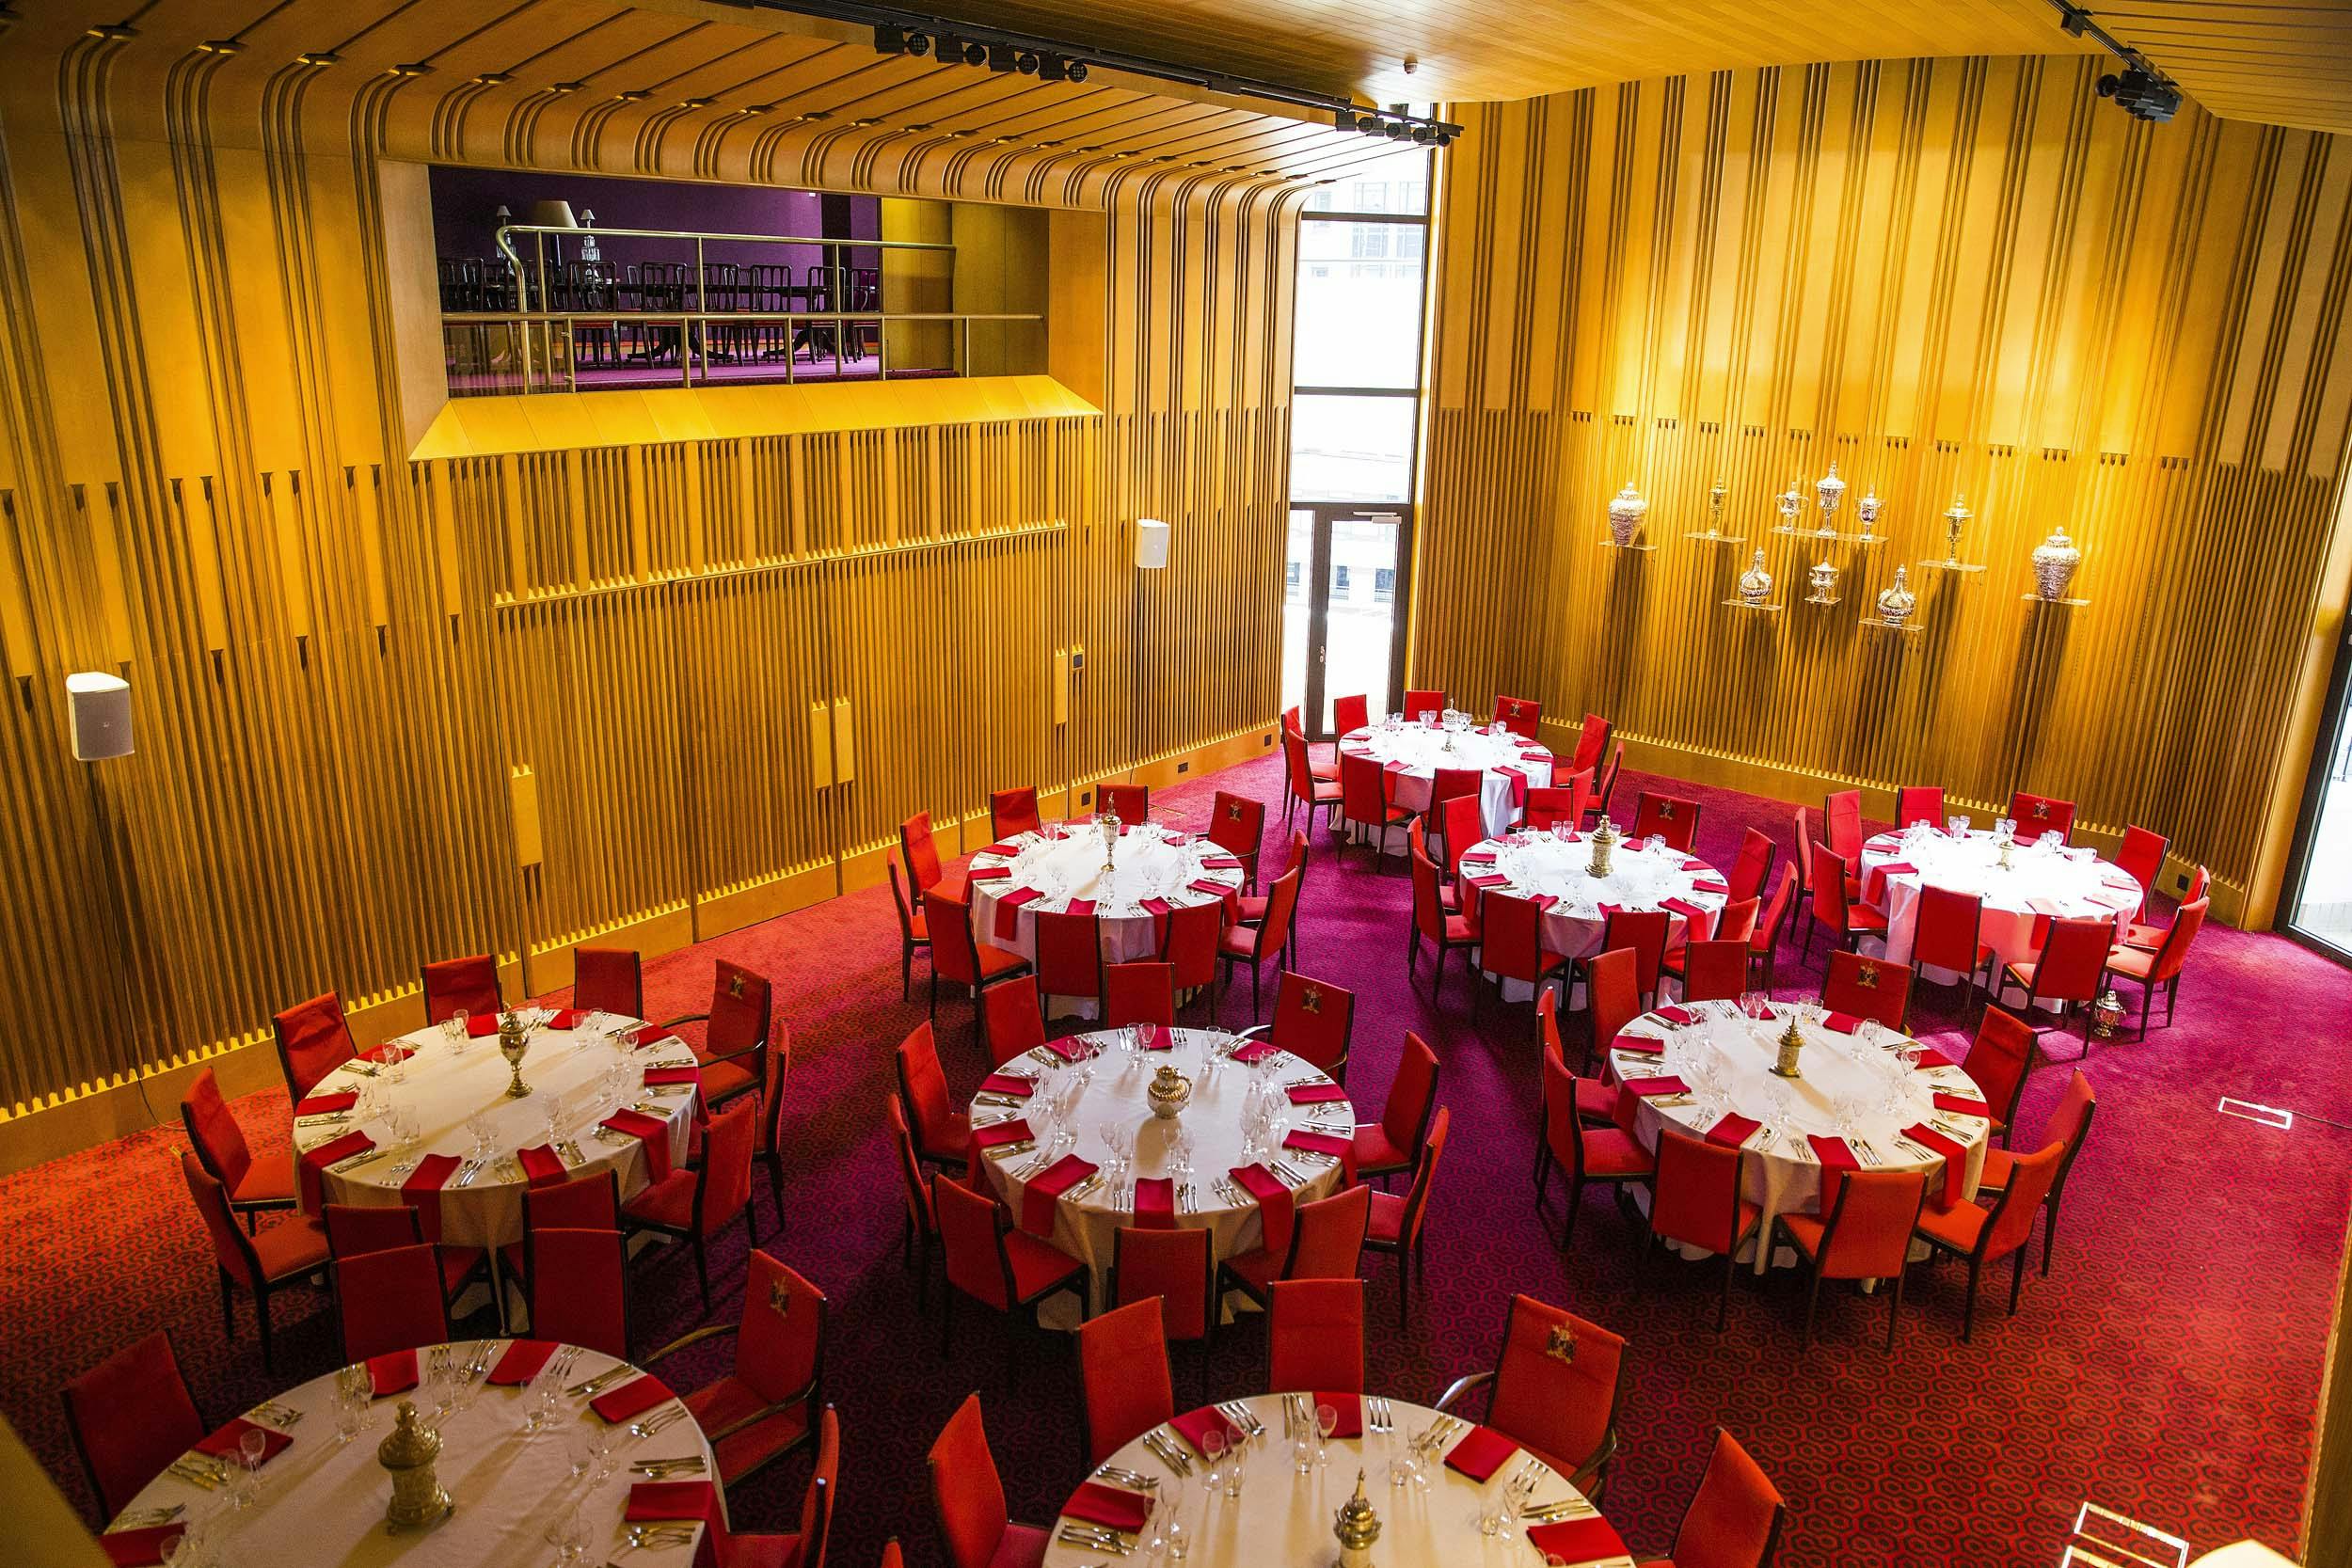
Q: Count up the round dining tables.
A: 9